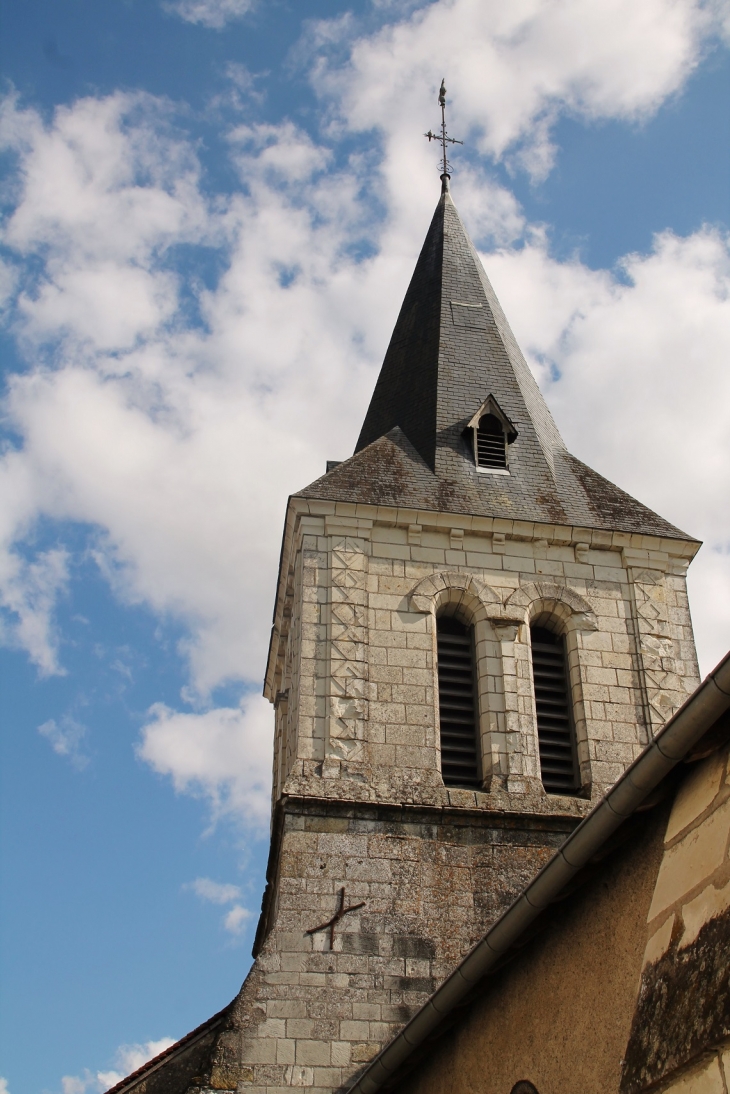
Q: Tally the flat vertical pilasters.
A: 2